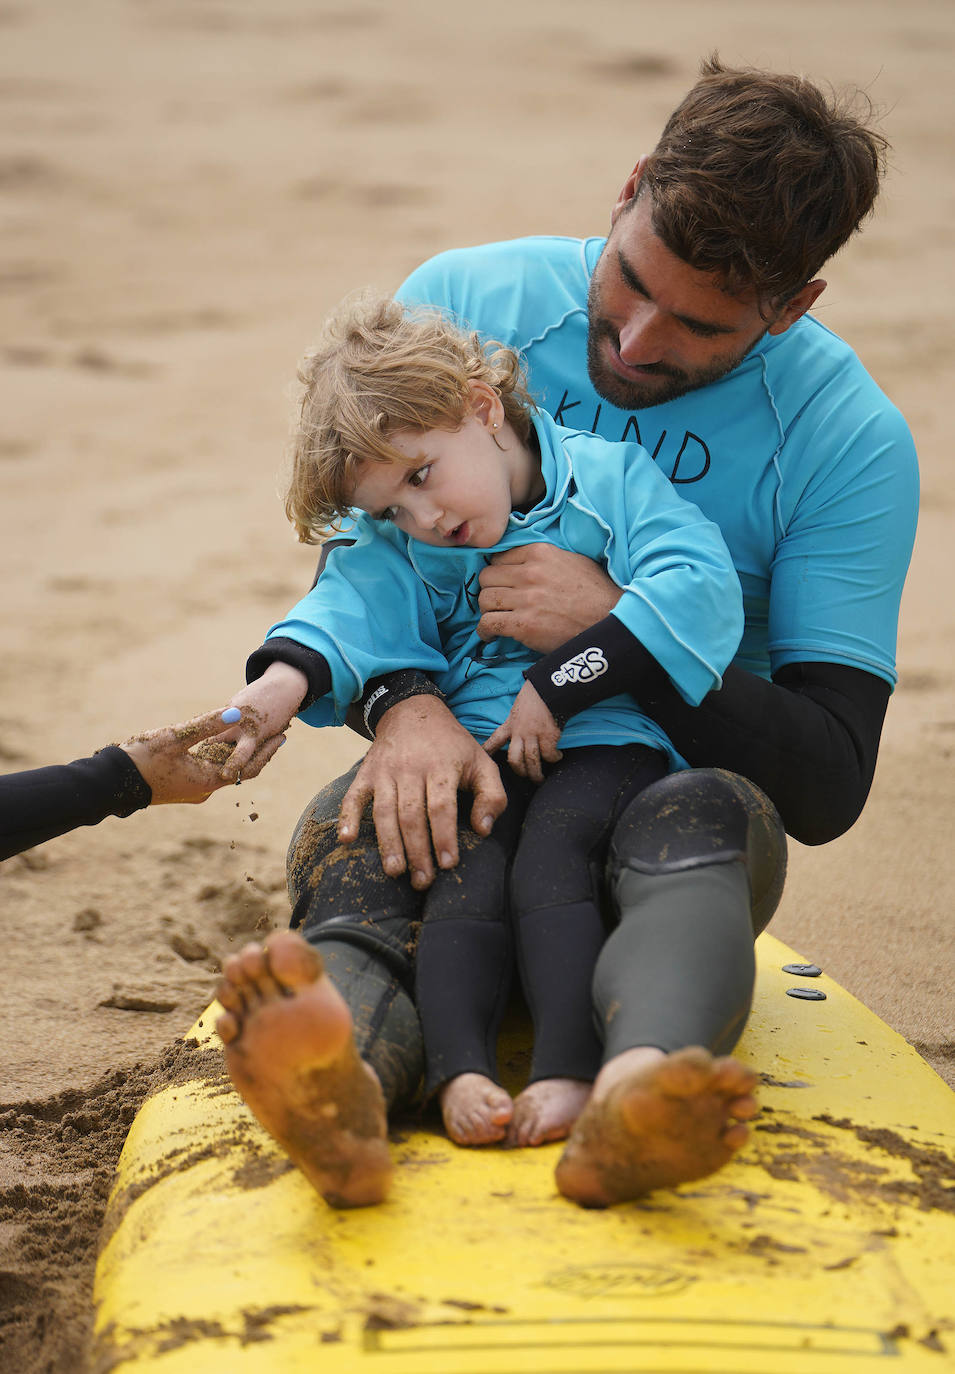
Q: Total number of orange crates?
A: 0